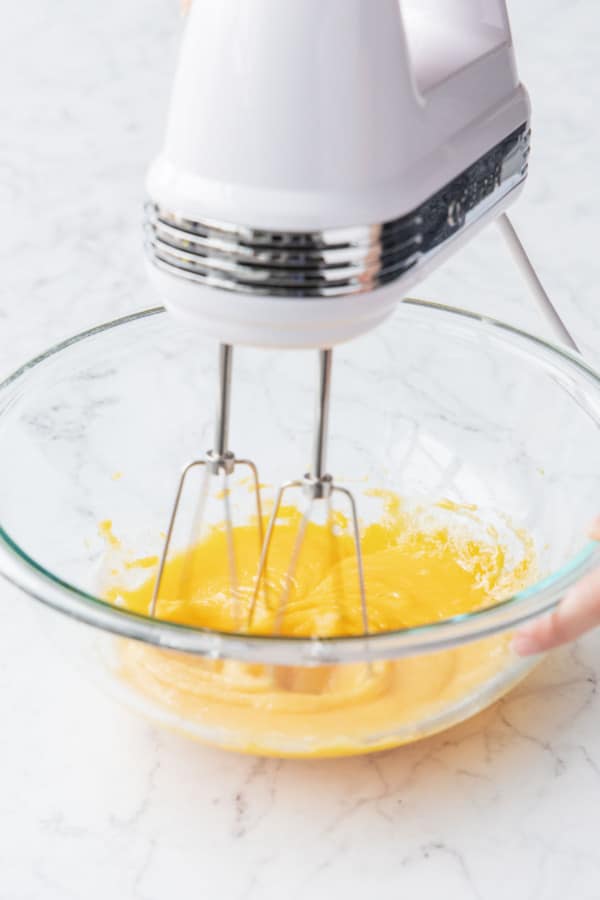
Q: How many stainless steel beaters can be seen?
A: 2